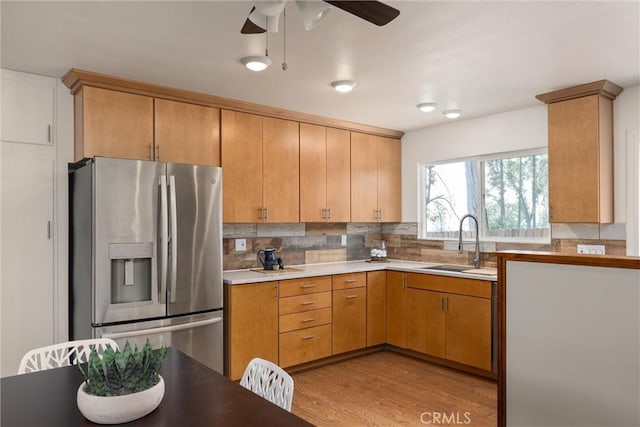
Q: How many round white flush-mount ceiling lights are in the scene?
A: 4